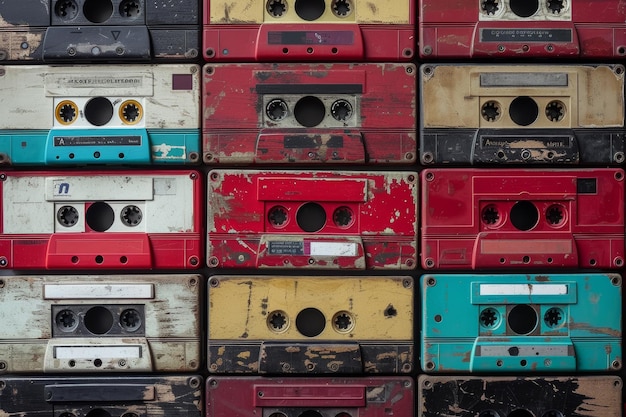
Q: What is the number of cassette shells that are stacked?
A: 15